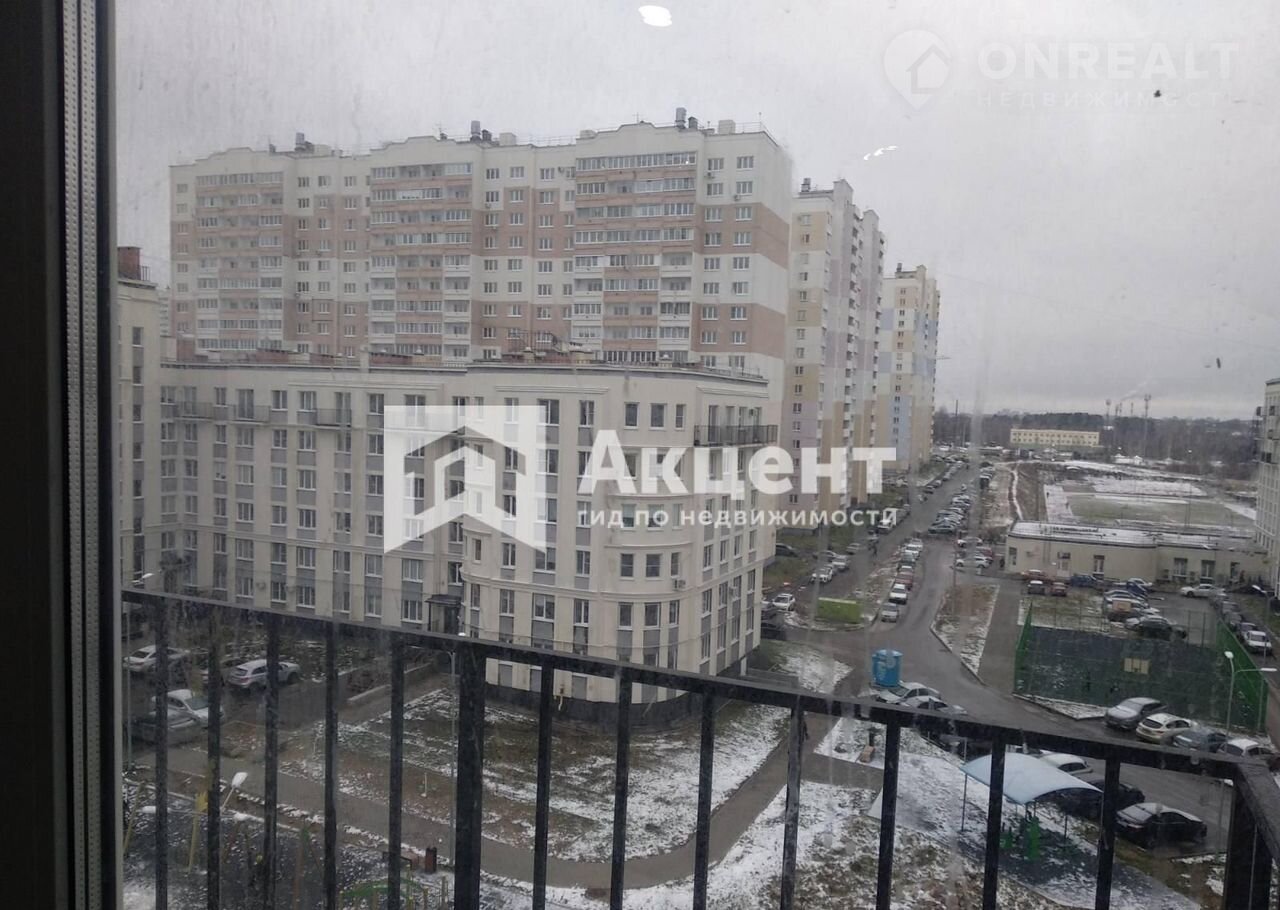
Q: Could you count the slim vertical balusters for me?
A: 12